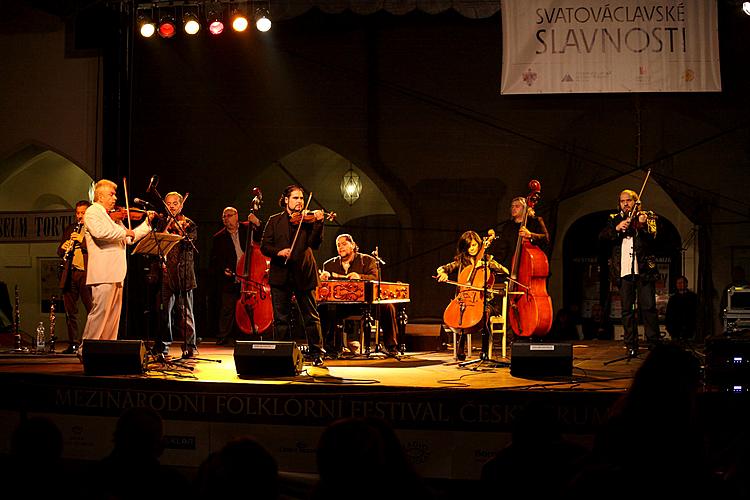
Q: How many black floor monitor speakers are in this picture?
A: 3